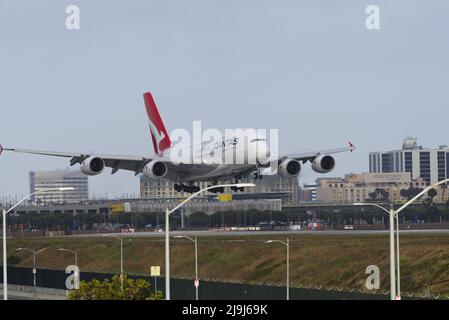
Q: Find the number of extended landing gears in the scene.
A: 5